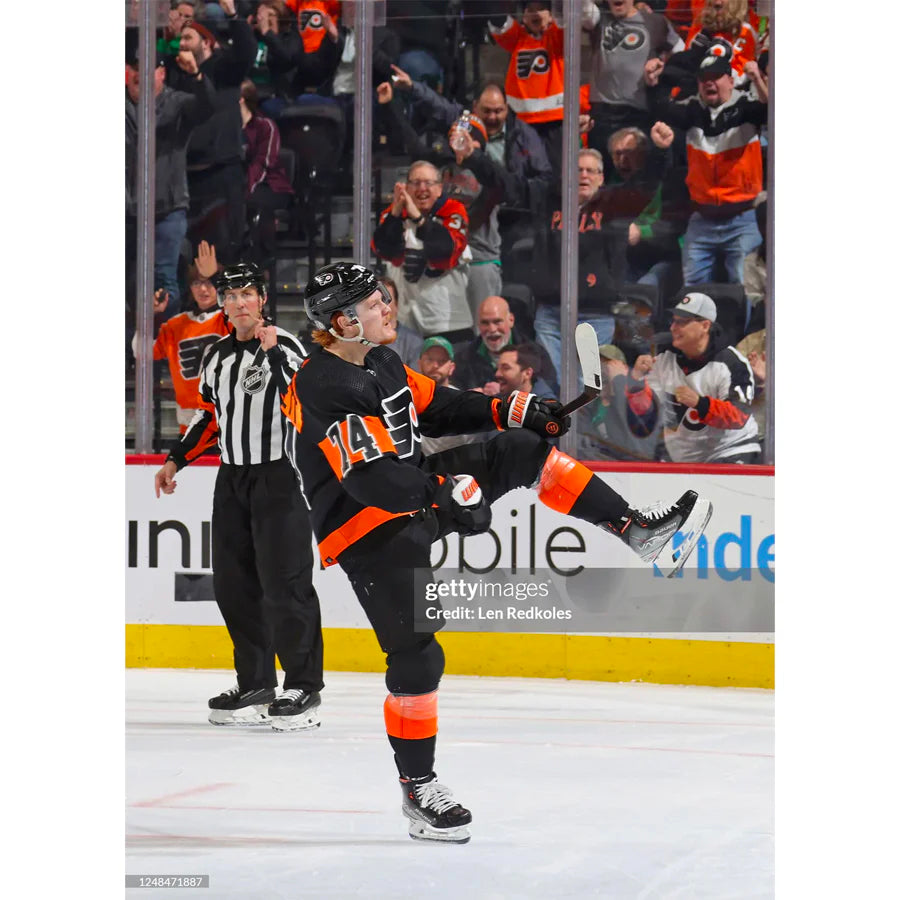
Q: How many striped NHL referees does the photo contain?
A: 1